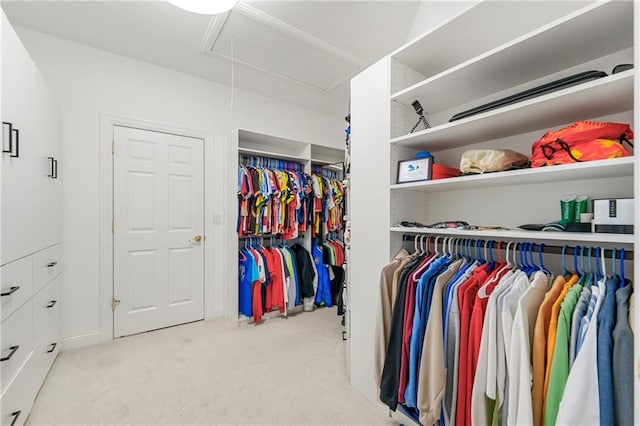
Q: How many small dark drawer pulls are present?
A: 6